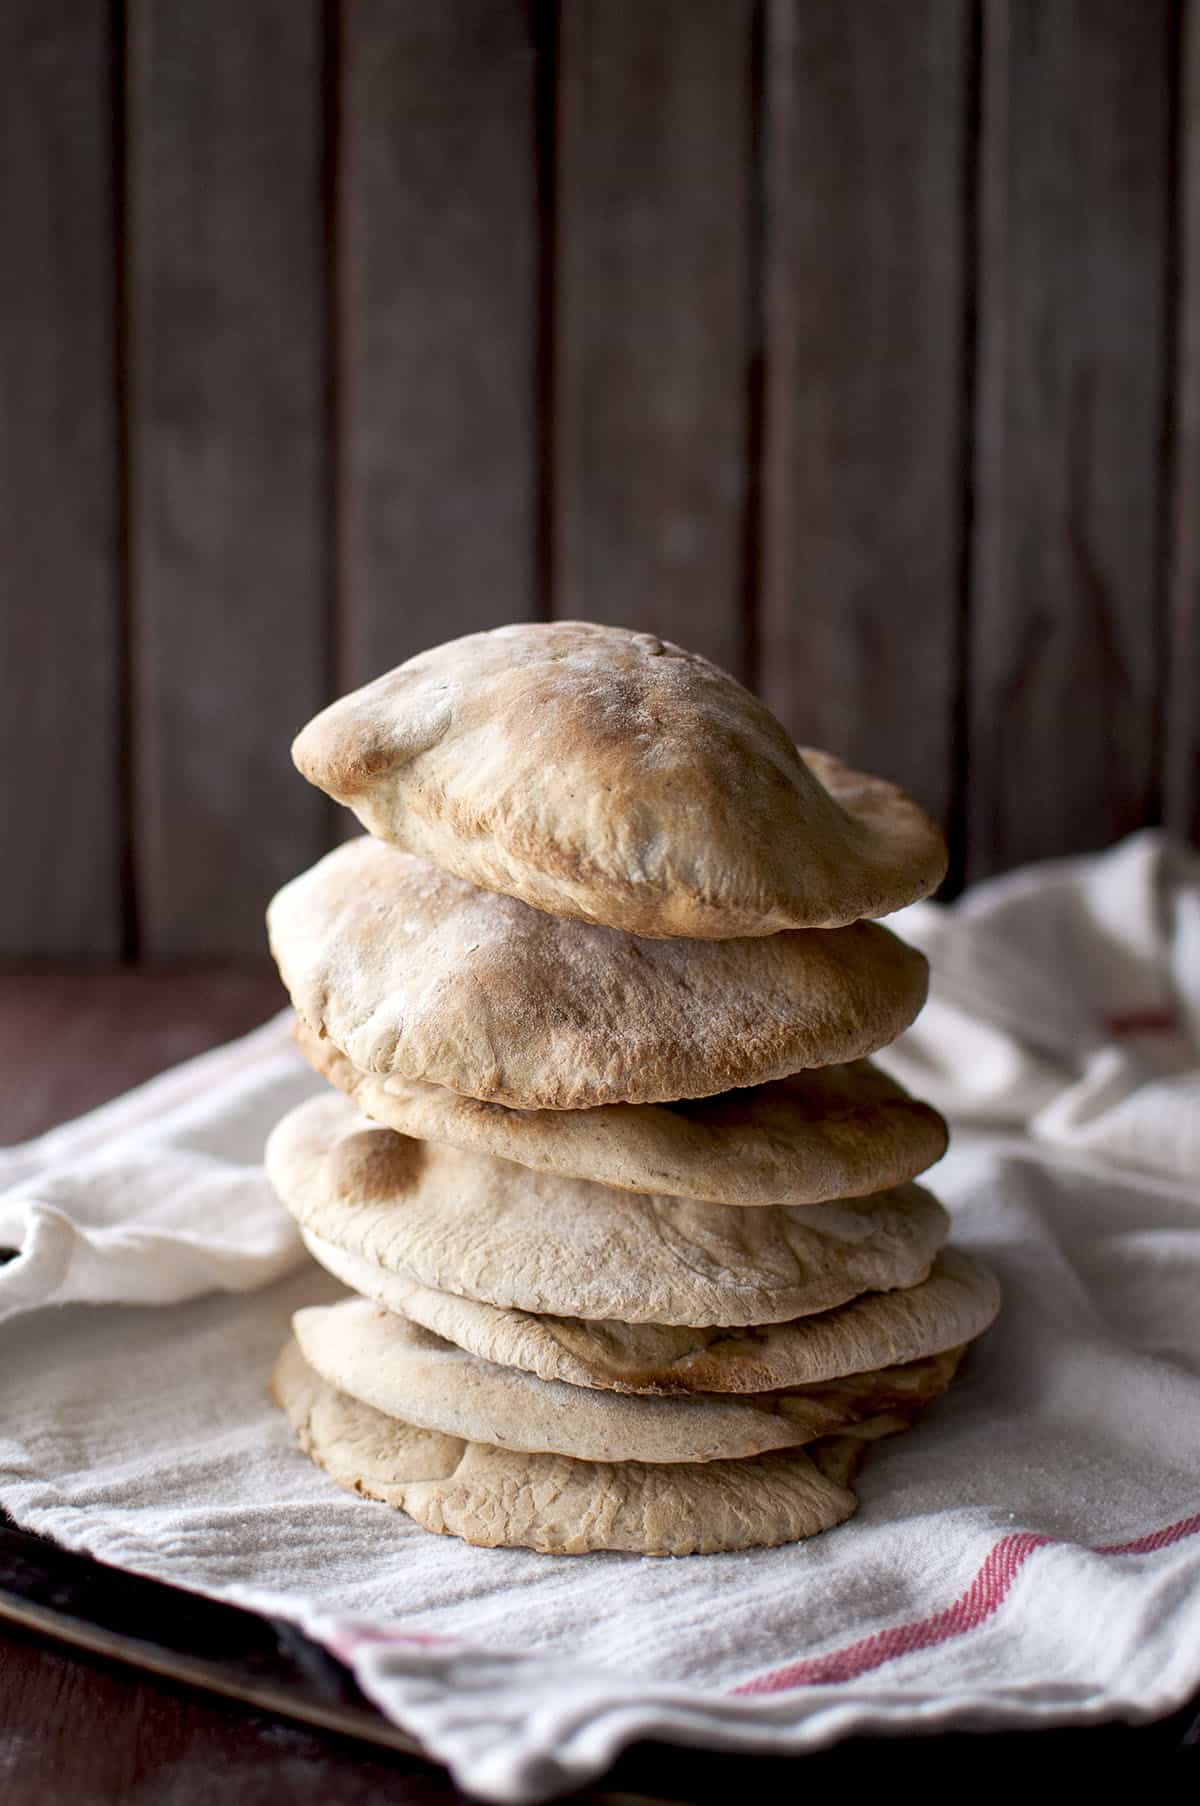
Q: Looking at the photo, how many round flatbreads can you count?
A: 7